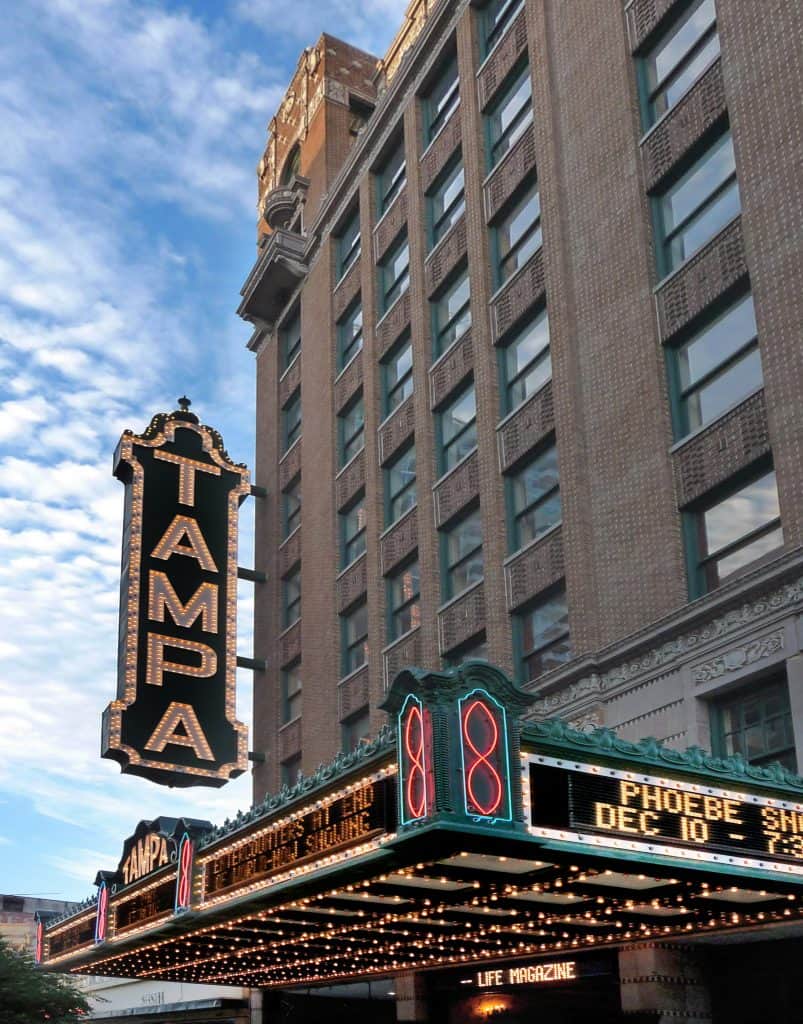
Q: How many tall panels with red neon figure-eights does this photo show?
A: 5